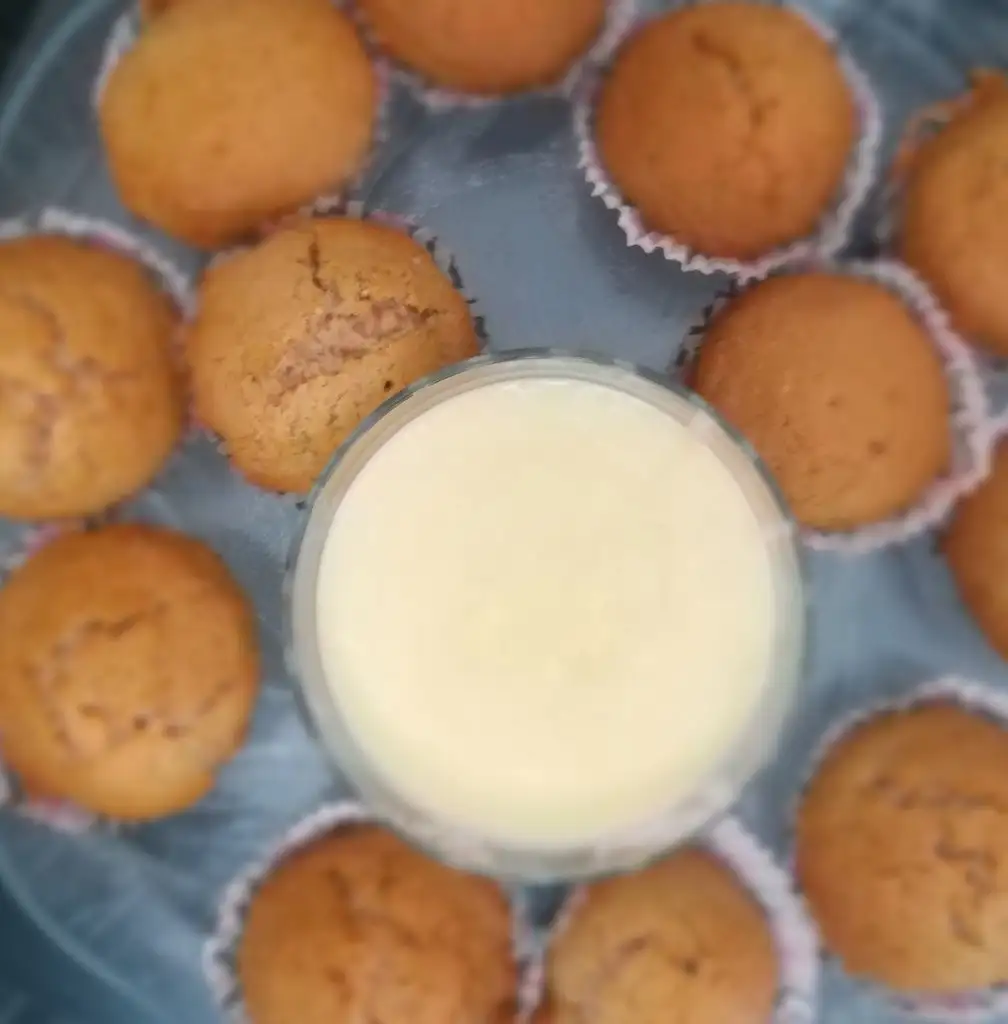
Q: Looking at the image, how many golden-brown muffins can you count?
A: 12